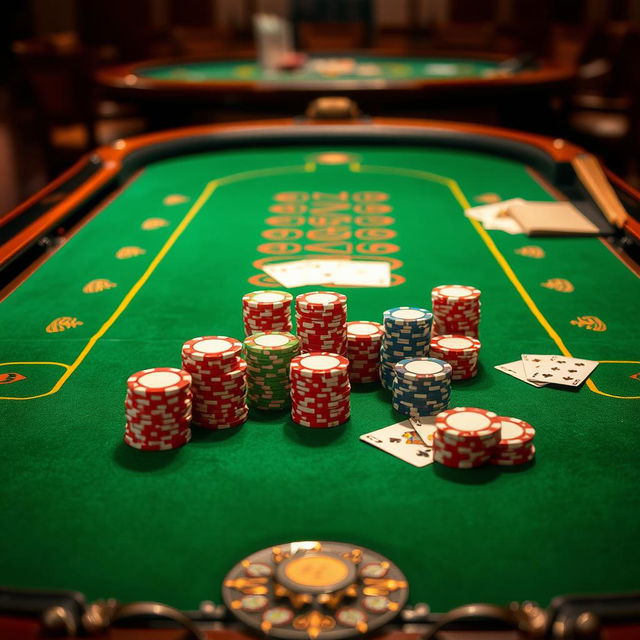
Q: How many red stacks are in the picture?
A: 10